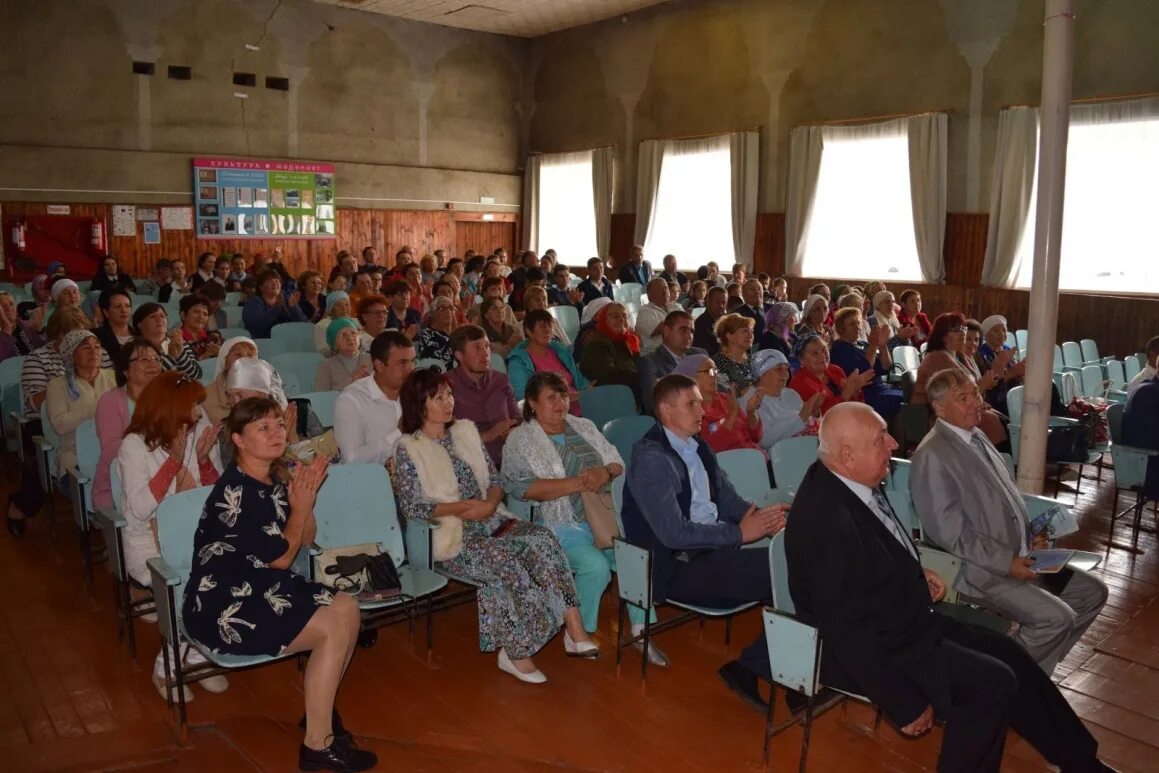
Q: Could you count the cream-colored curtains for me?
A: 7